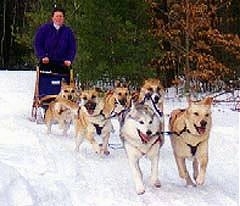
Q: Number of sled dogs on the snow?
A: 6